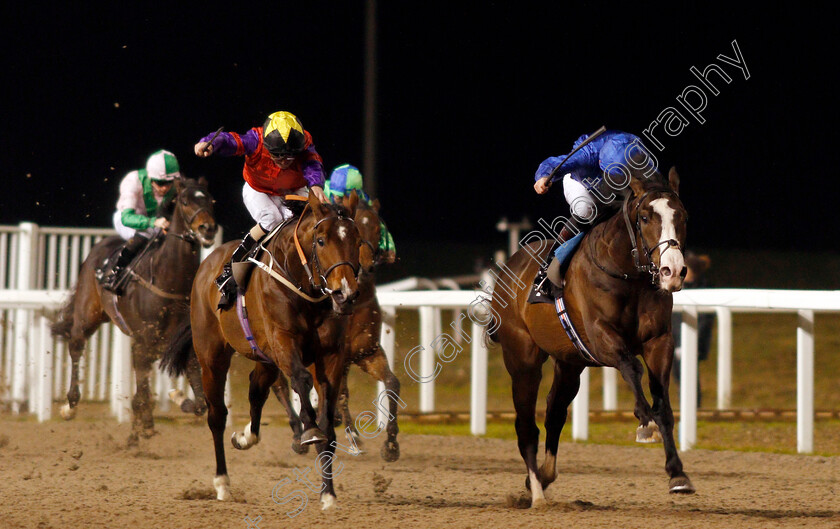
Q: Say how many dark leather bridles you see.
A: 4